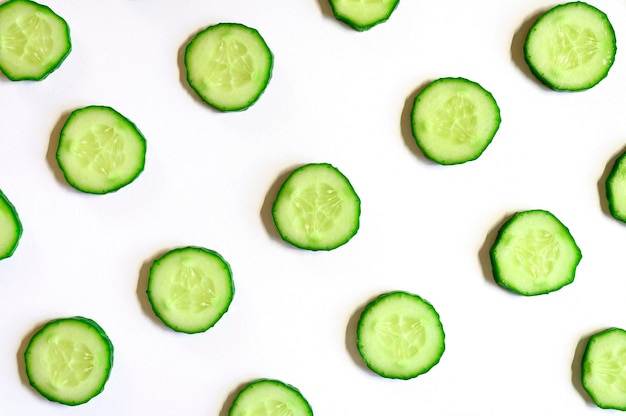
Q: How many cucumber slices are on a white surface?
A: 15